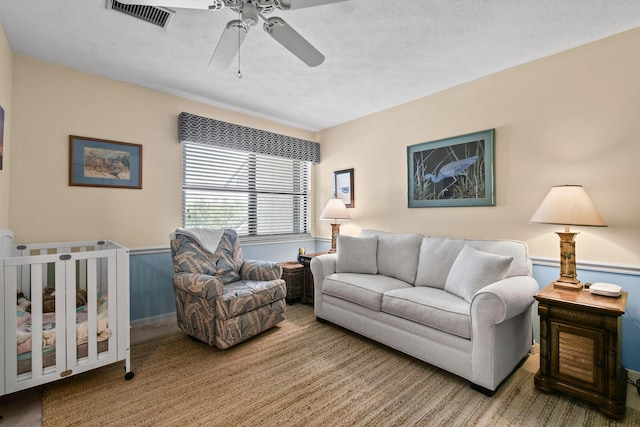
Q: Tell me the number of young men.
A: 0